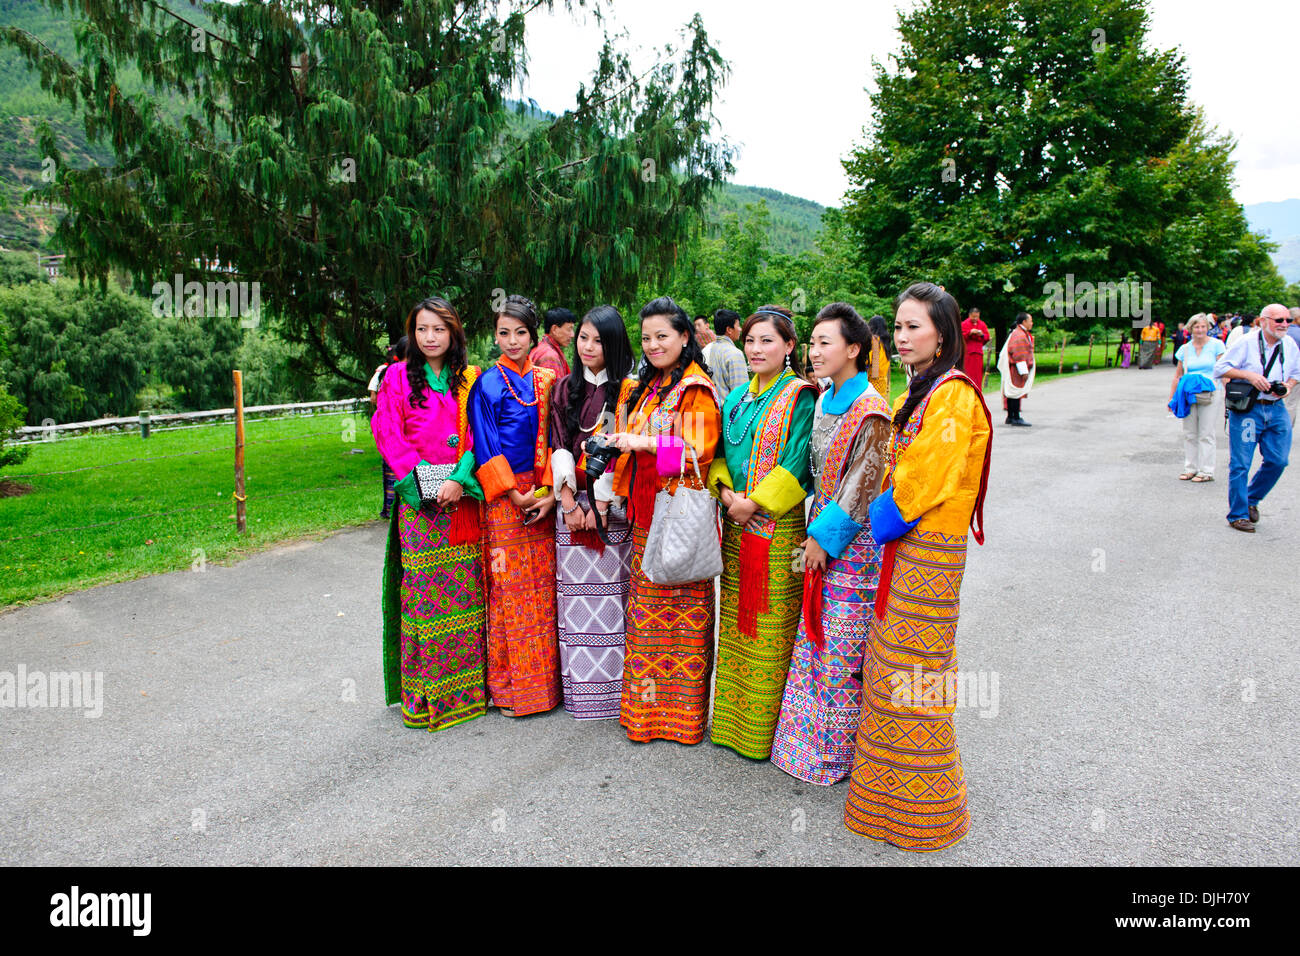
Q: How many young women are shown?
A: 7